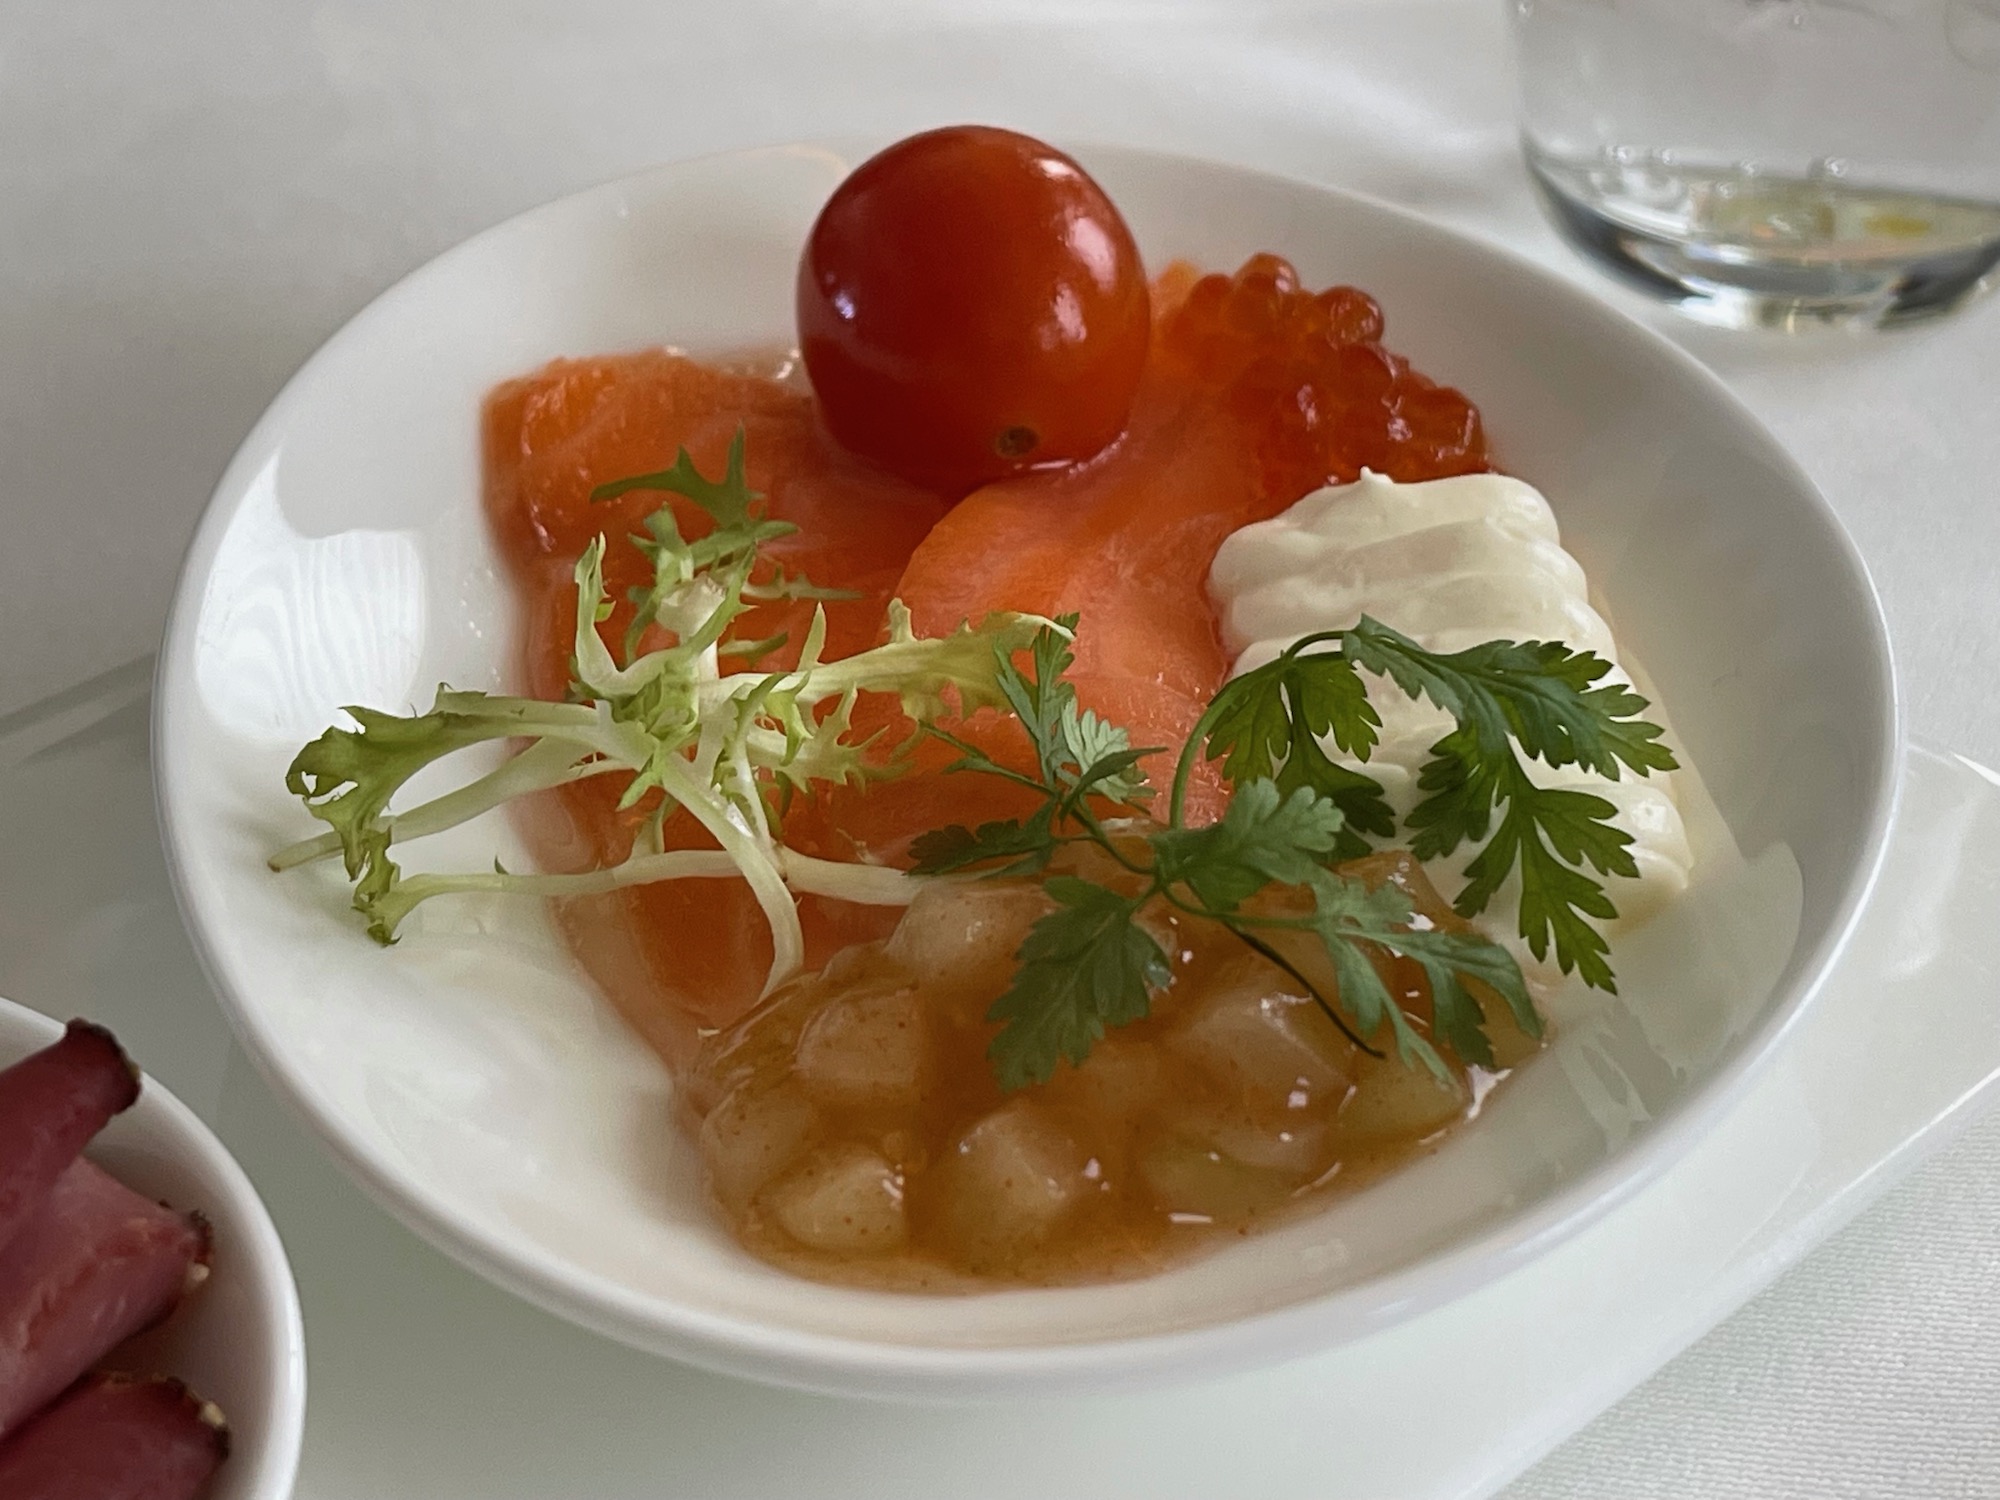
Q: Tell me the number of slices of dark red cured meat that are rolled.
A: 3